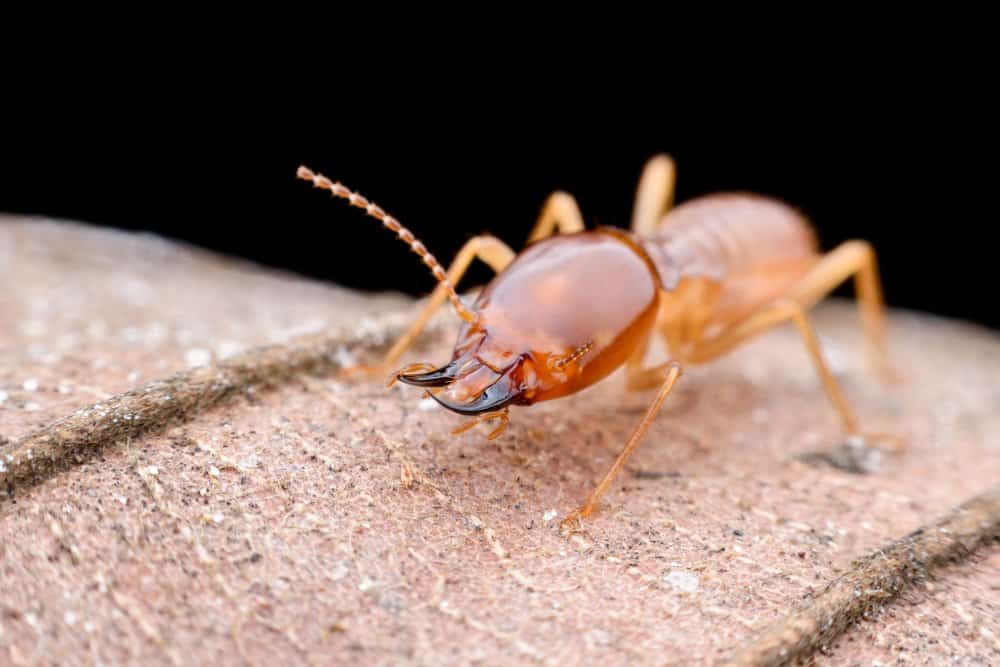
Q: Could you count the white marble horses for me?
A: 0